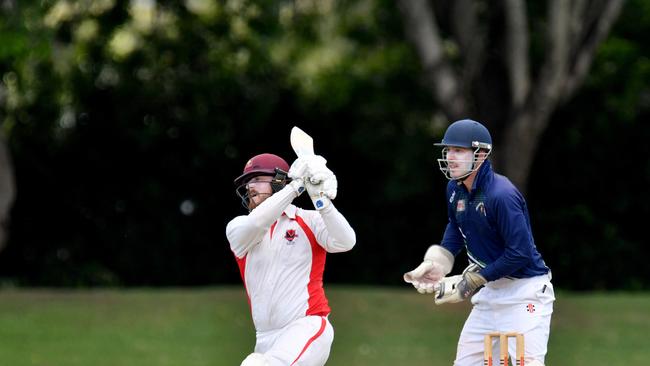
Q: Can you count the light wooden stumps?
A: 3